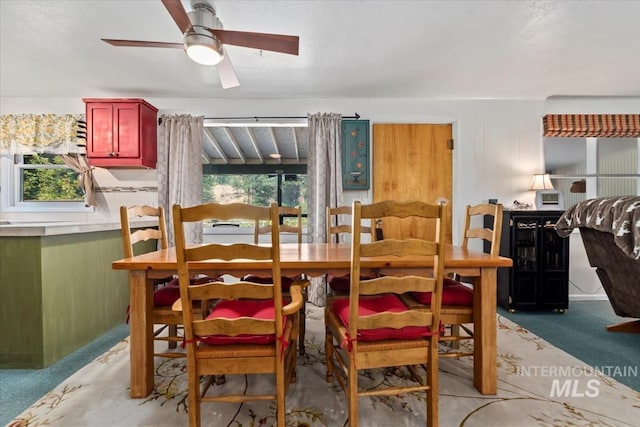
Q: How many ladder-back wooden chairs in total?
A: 6